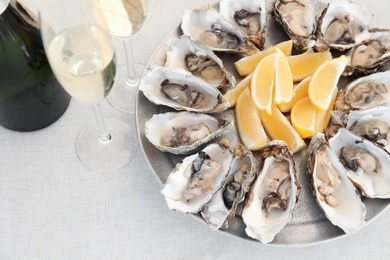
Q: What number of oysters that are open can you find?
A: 15